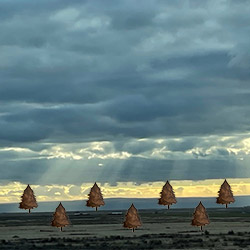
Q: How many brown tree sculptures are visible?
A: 7